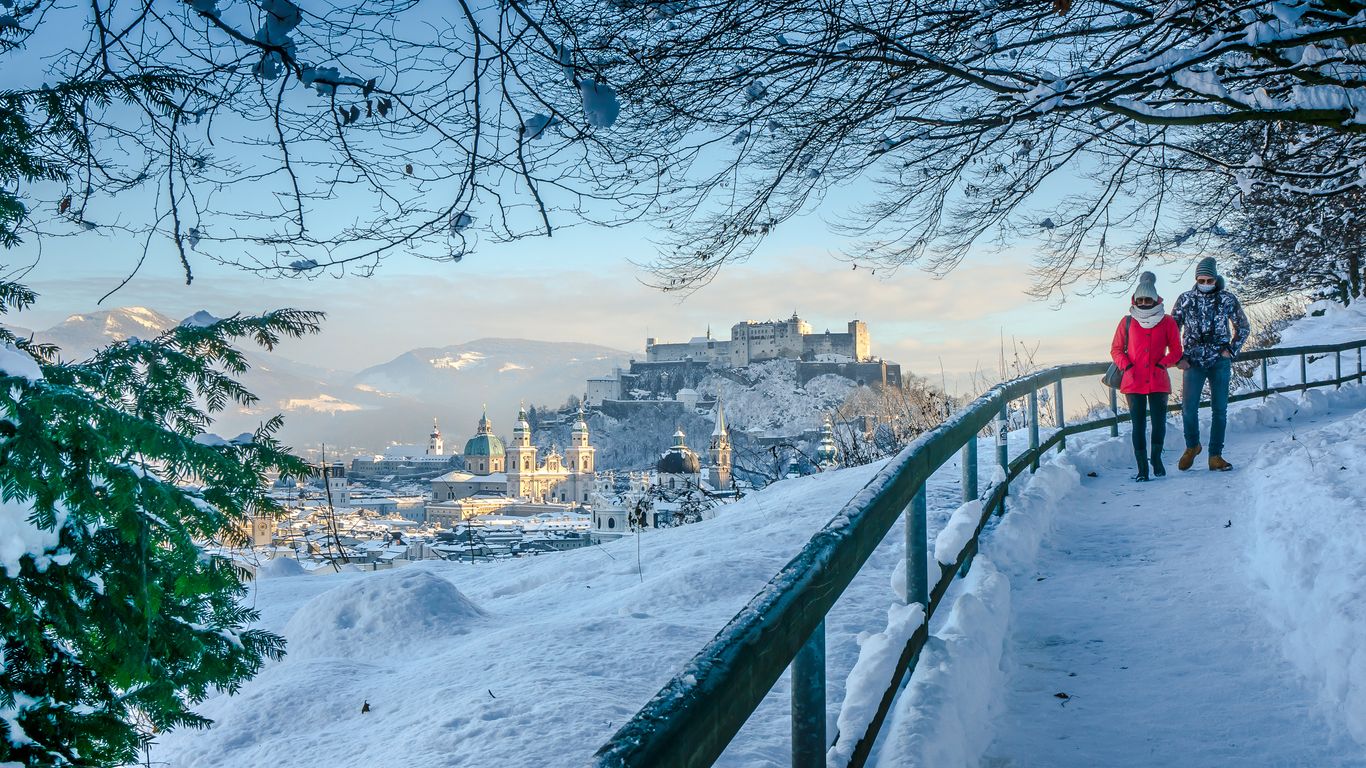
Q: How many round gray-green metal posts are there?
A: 11